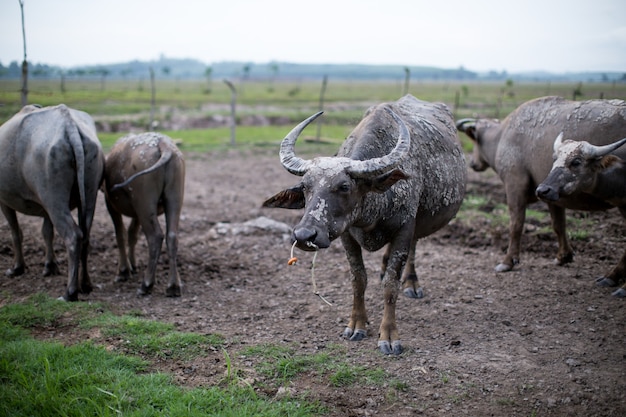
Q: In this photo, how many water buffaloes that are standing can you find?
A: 5